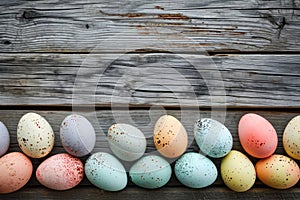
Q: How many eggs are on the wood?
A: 15